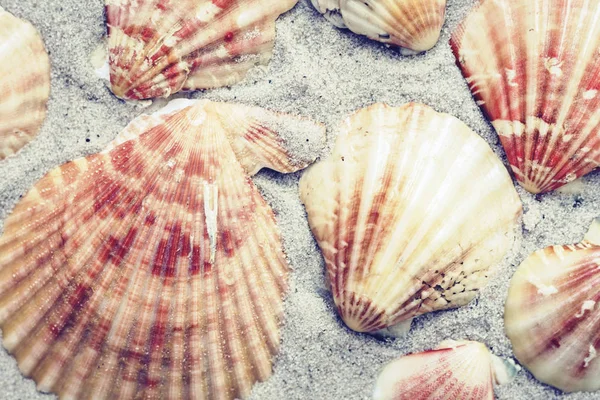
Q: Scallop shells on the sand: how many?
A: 8